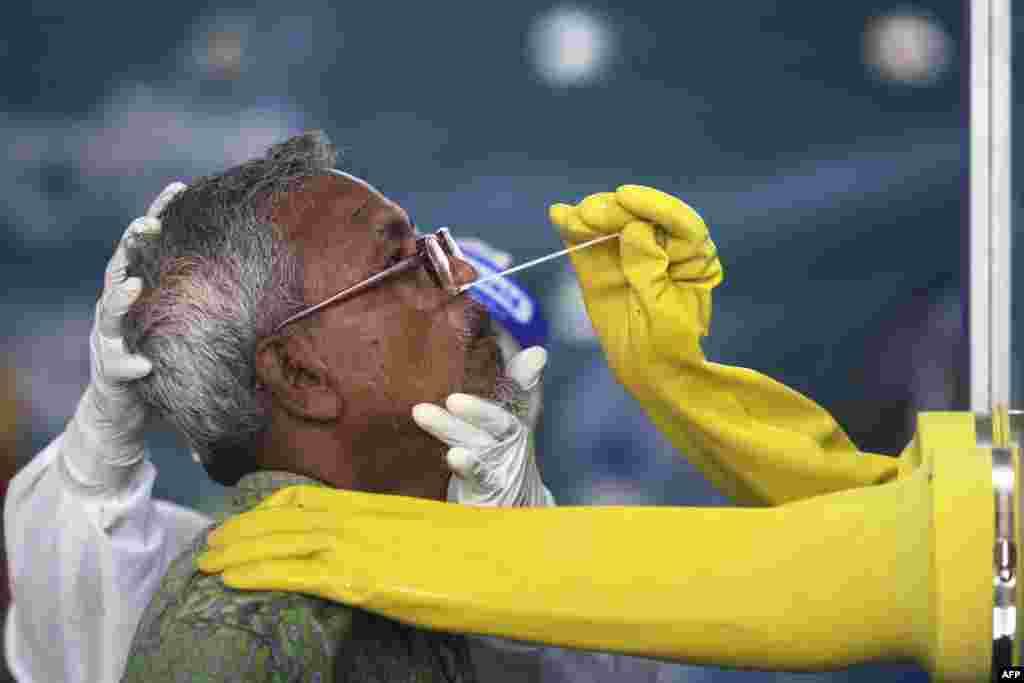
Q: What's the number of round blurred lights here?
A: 2